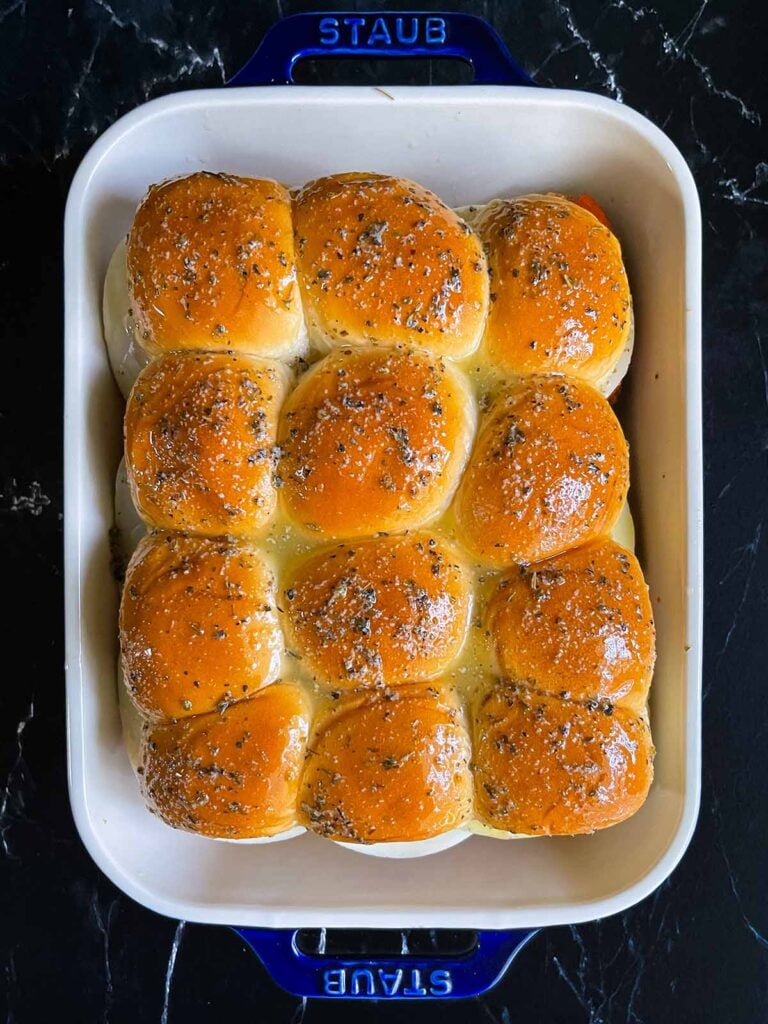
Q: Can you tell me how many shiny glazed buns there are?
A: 12